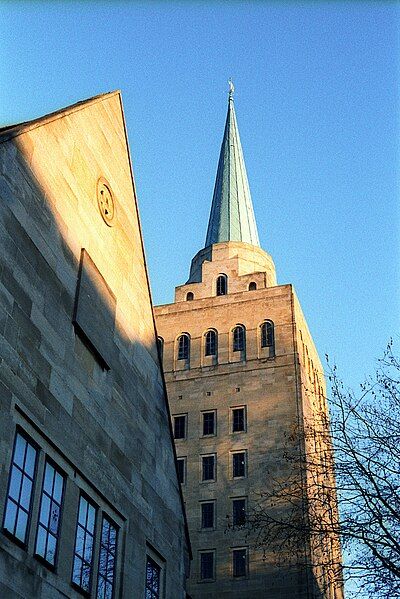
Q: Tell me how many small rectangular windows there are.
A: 10